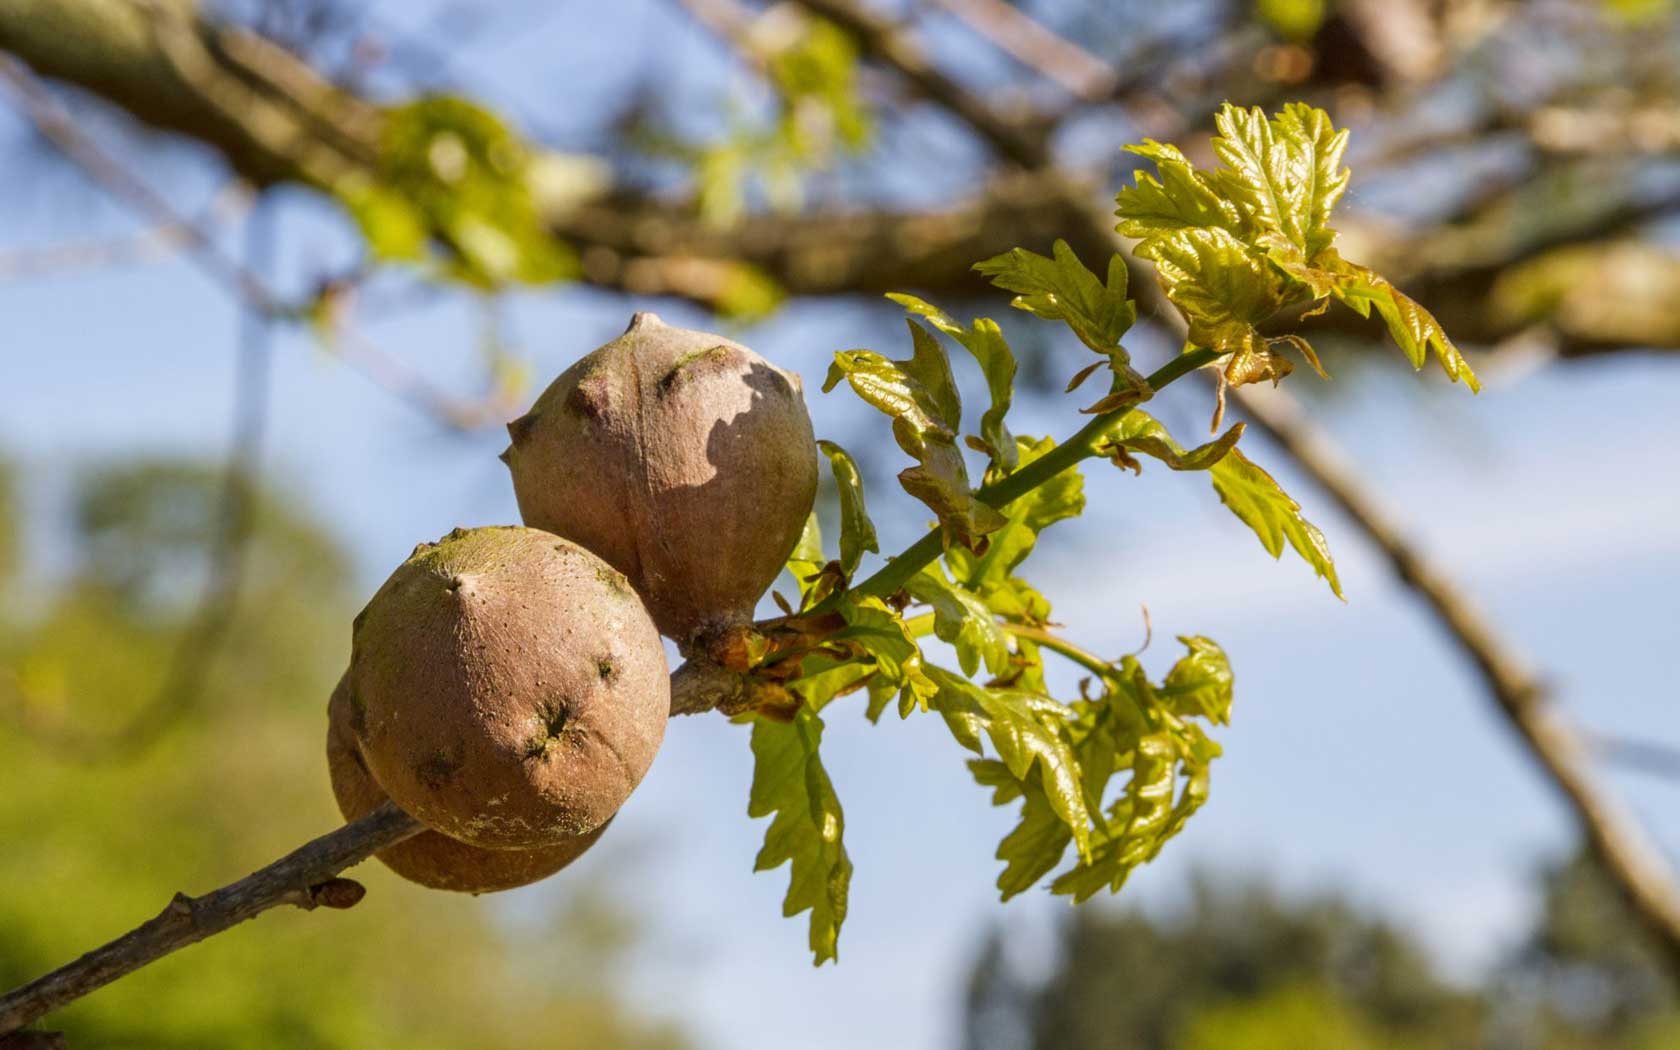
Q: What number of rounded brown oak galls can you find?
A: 3